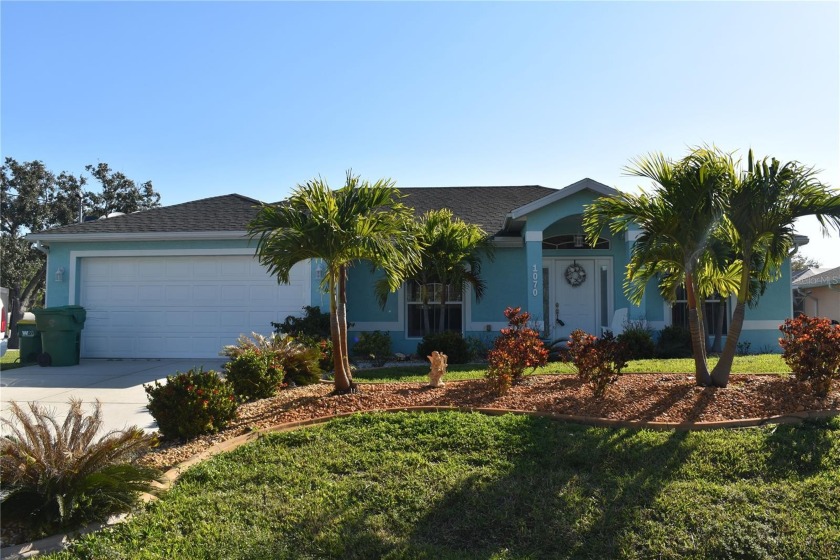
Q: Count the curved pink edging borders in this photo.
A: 1